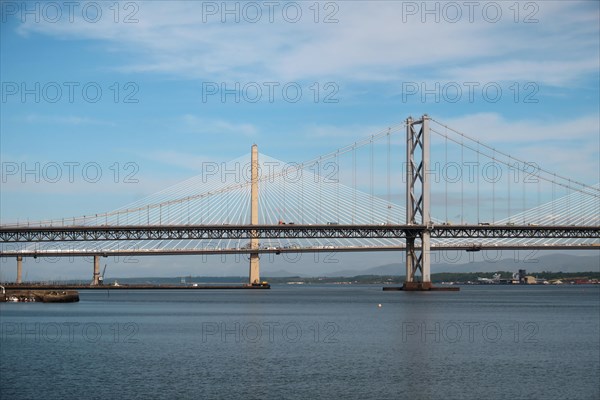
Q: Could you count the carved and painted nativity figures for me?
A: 0